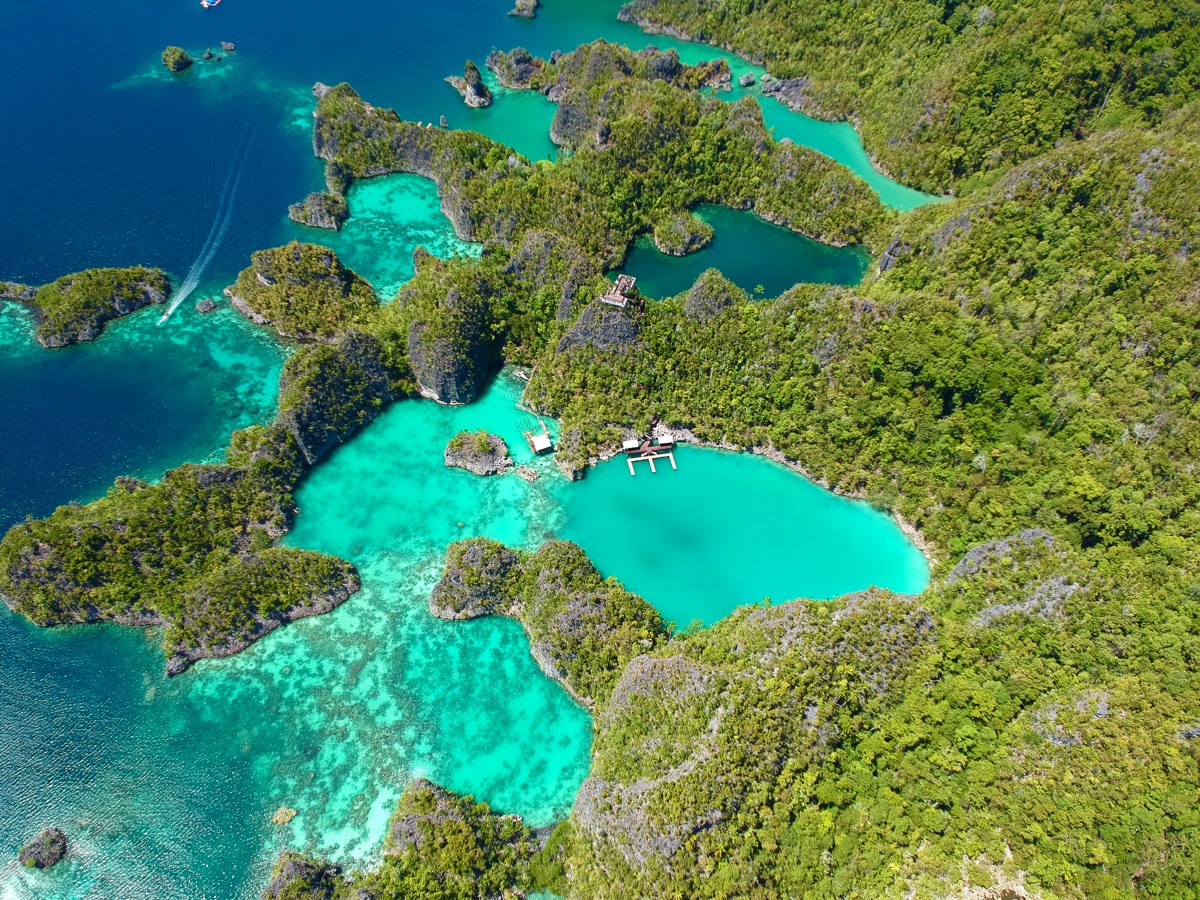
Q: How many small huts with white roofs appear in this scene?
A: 3